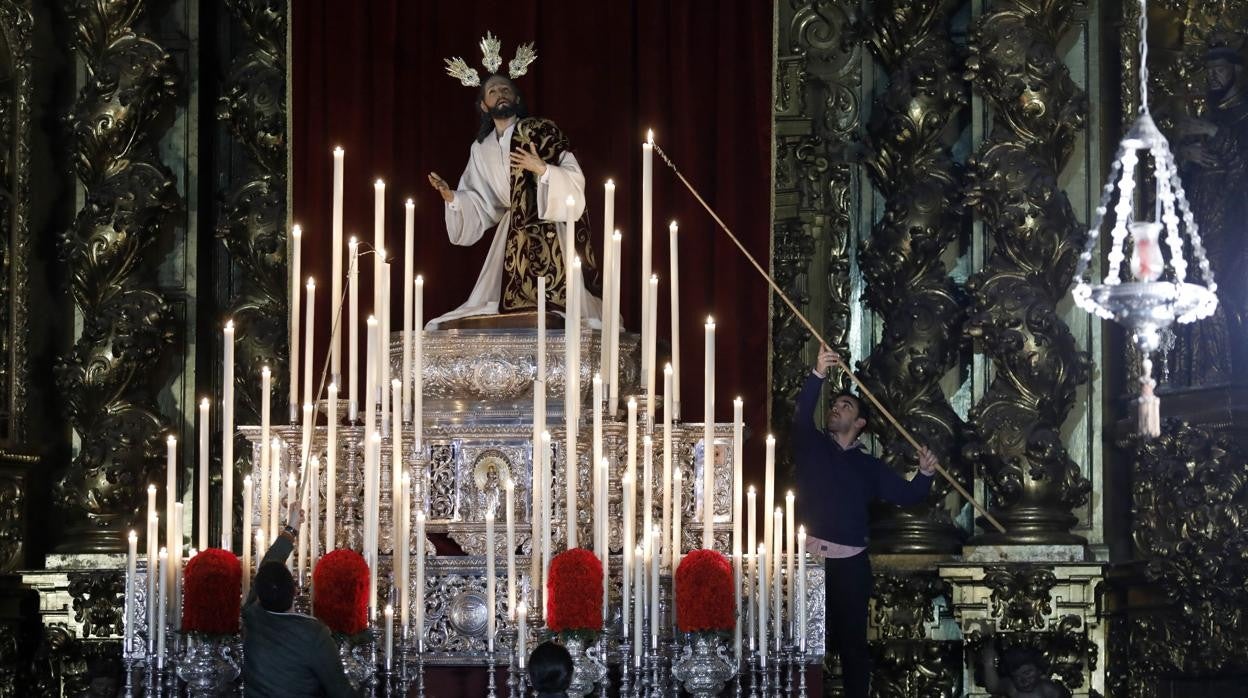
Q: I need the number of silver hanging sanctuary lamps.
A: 1